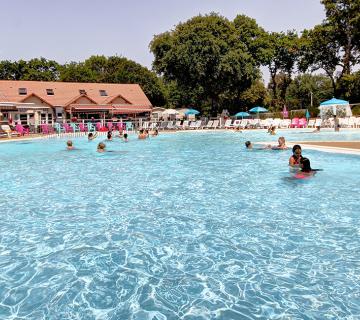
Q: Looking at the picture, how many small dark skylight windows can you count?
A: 4